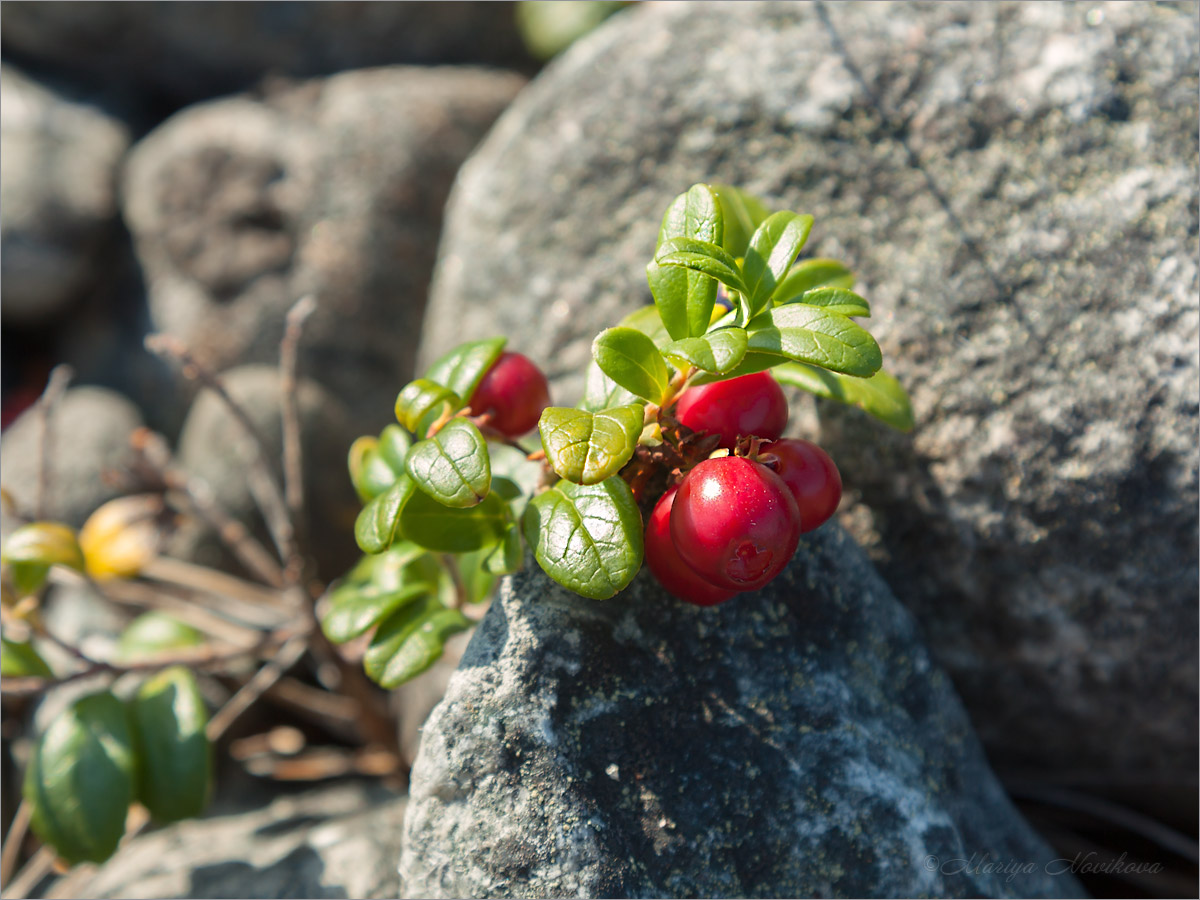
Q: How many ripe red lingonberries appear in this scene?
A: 5